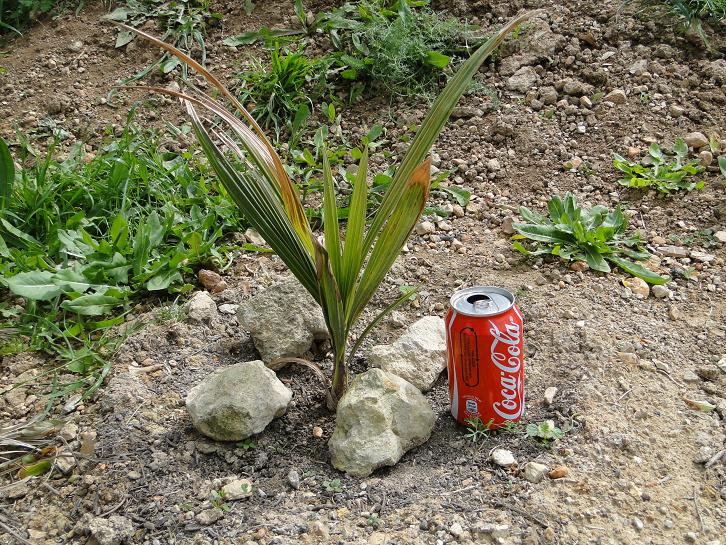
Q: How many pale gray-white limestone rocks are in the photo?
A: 4